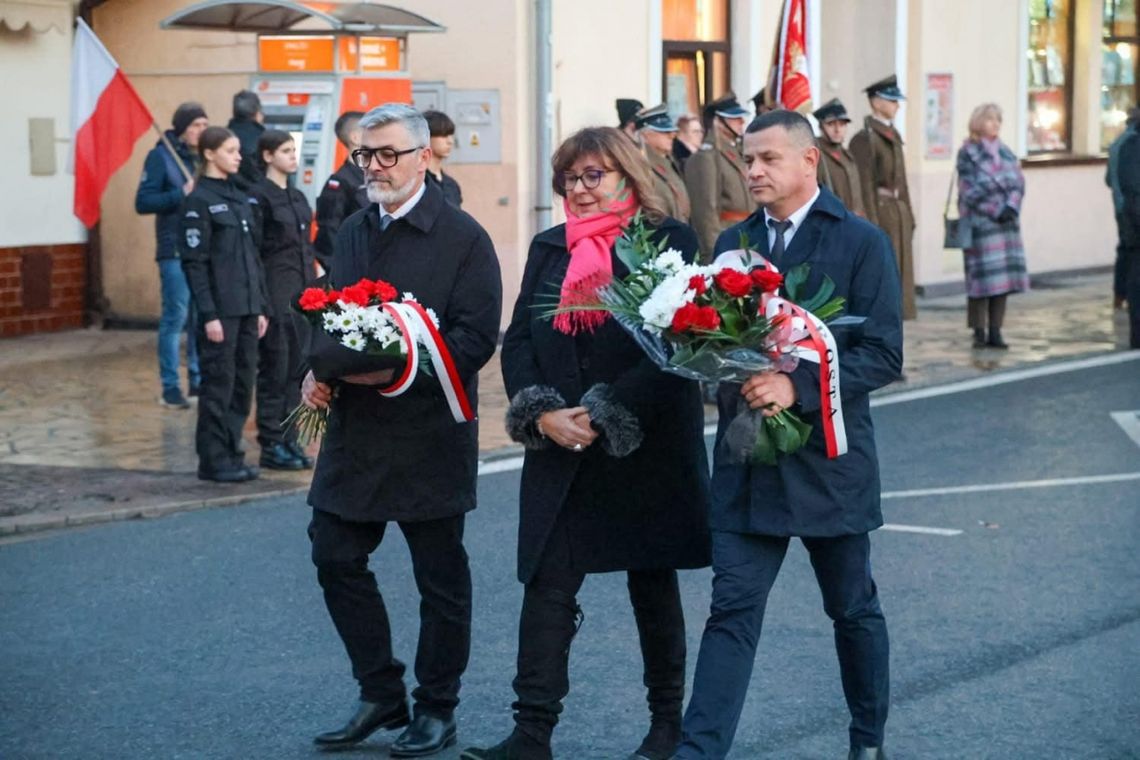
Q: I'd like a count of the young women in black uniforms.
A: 2